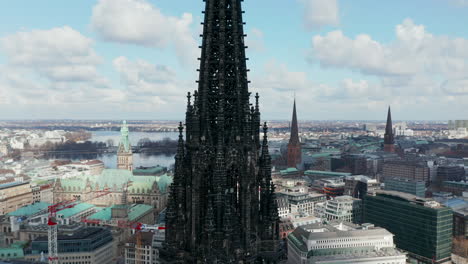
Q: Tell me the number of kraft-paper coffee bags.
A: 0